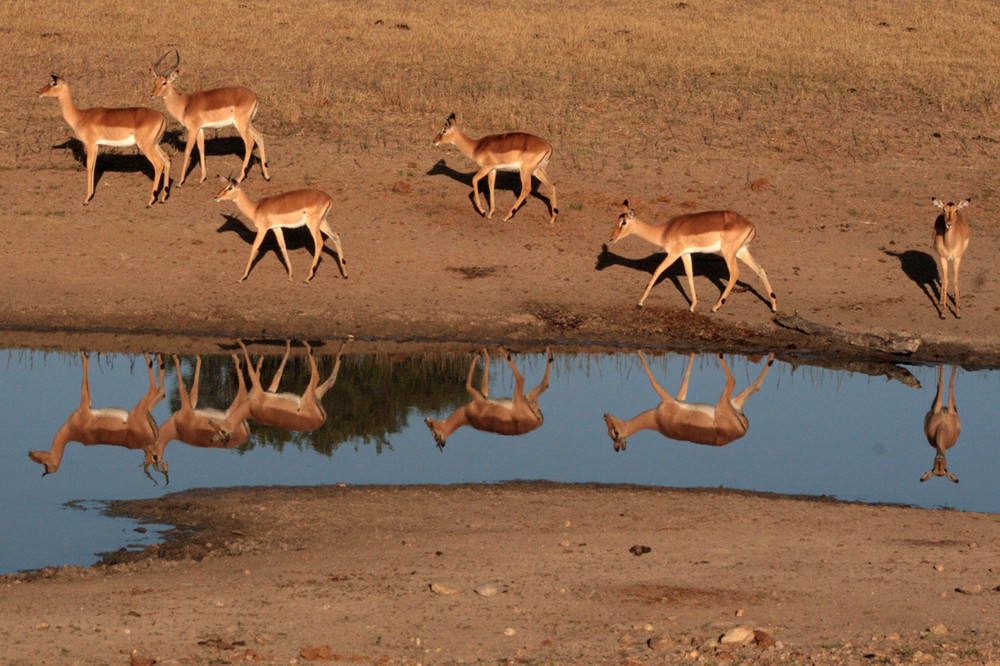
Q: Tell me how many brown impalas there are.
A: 6